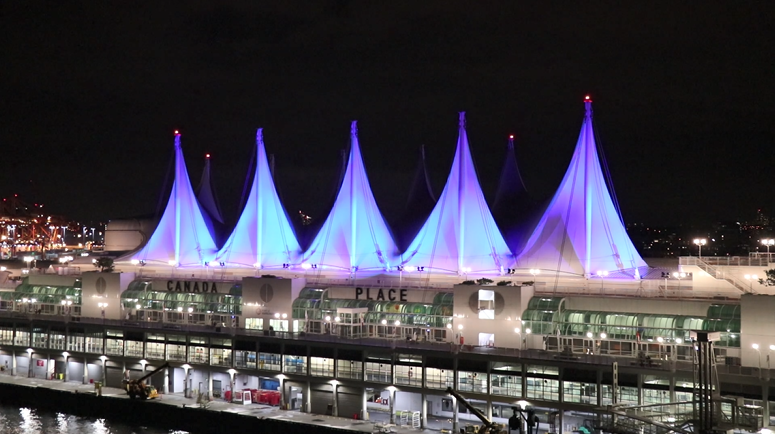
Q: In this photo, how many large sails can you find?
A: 5